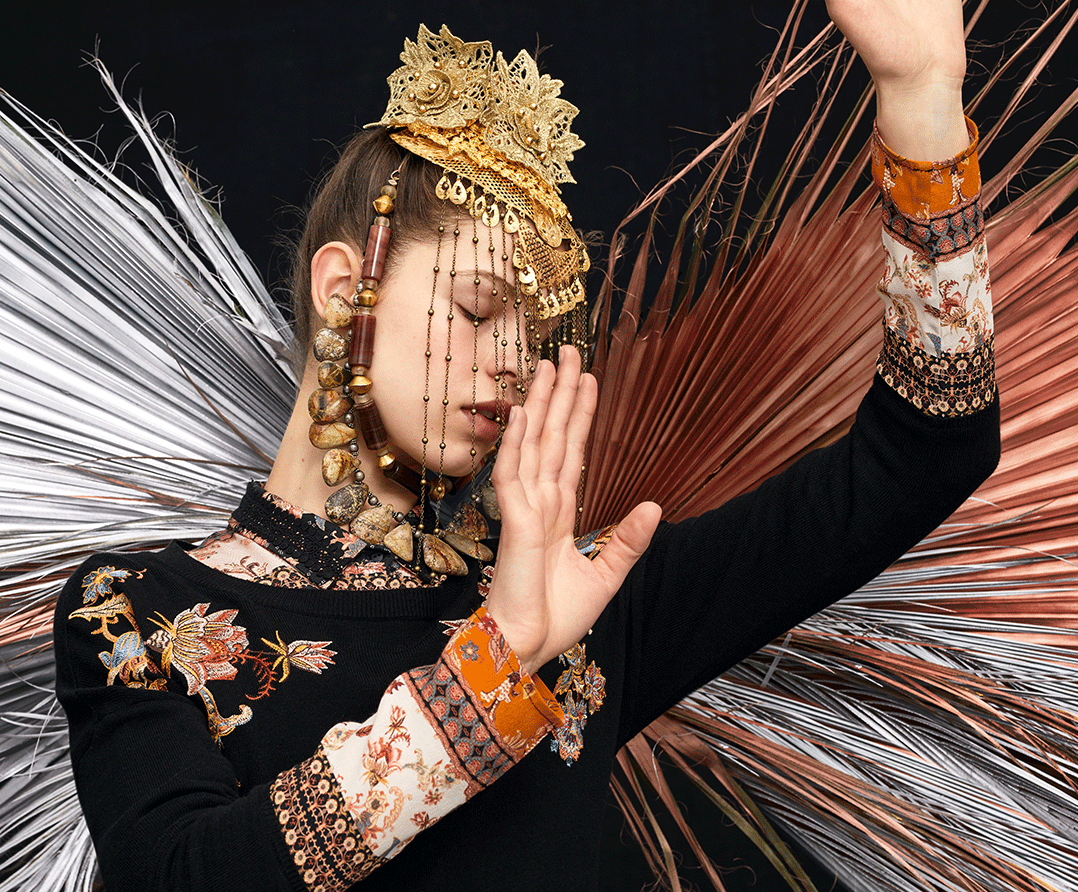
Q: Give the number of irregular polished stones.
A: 13